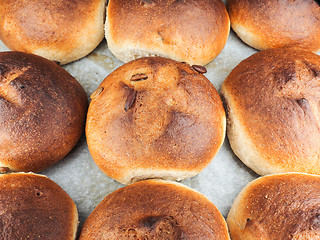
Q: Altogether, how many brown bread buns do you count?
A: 9